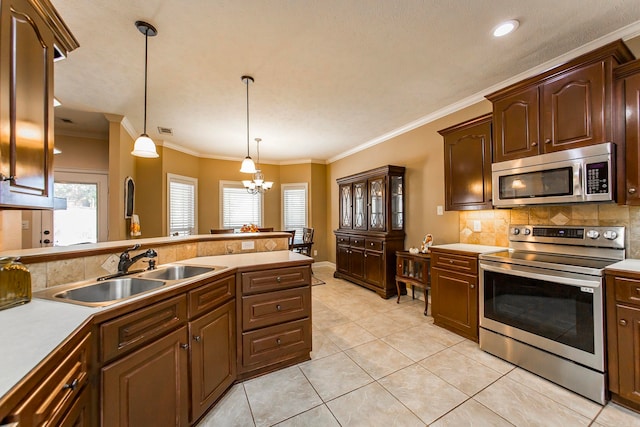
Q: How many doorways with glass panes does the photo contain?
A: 1